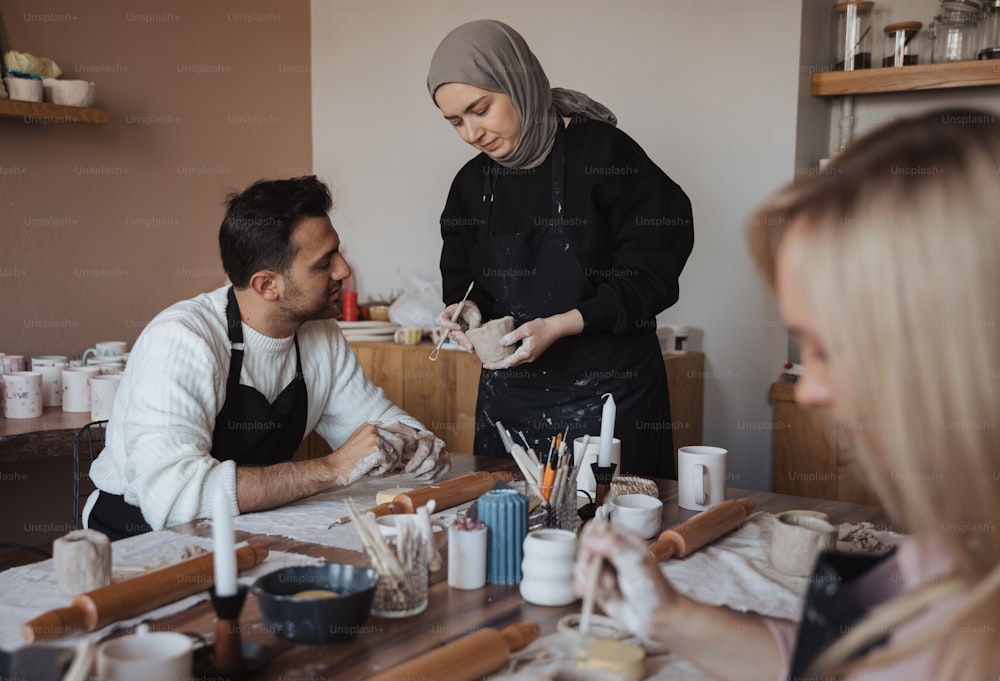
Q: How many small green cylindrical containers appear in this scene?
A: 0